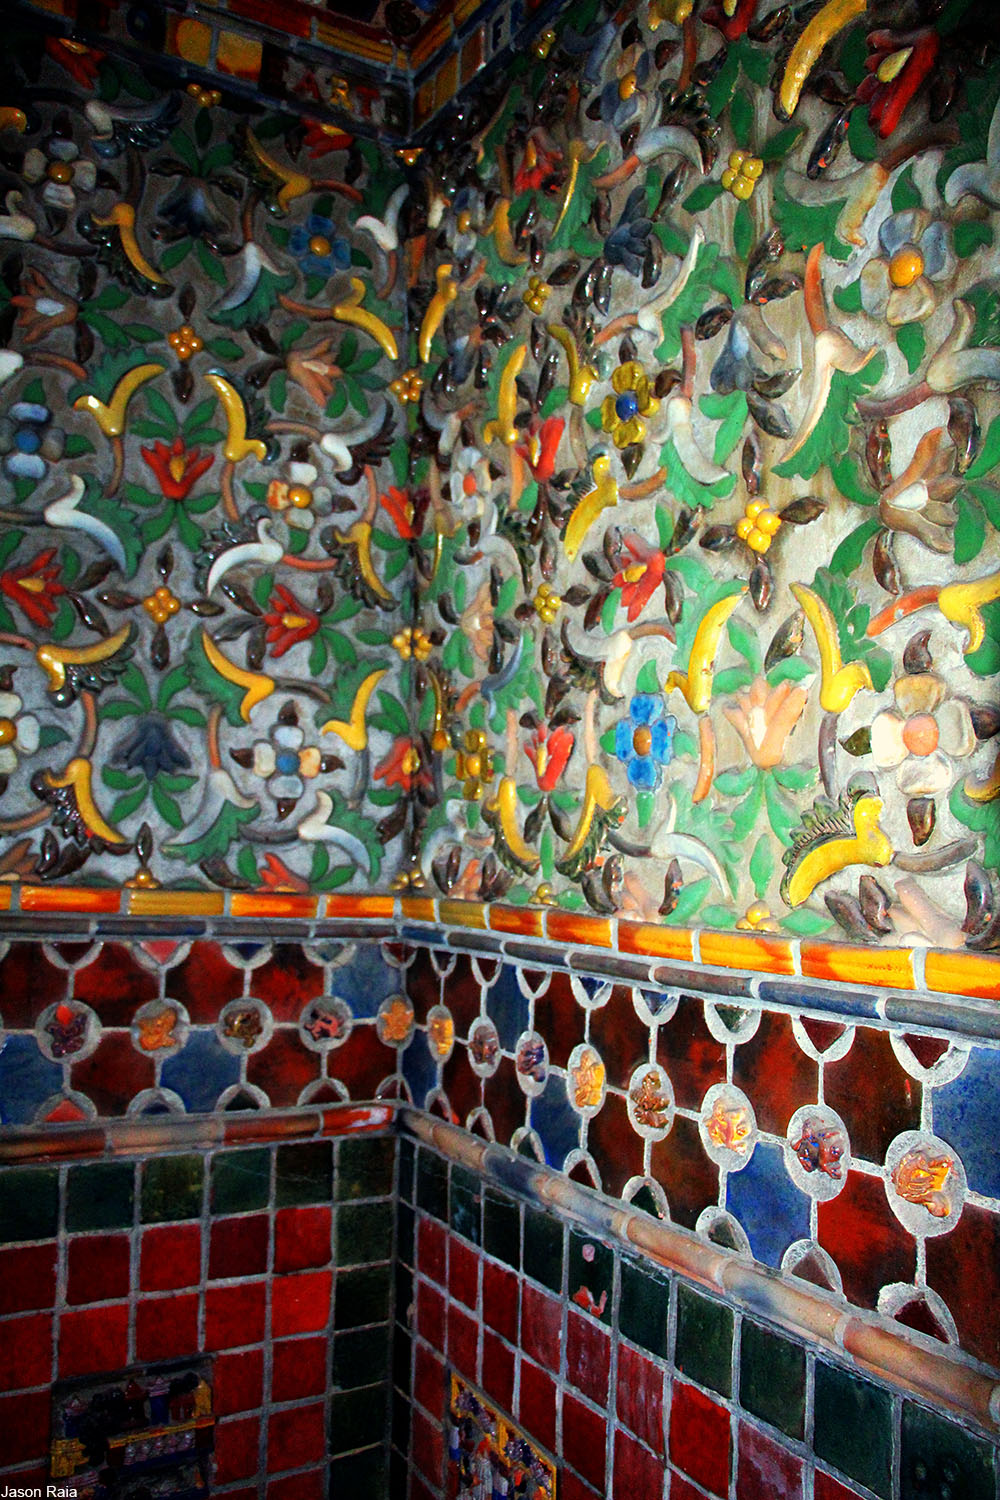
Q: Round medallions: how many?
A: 13